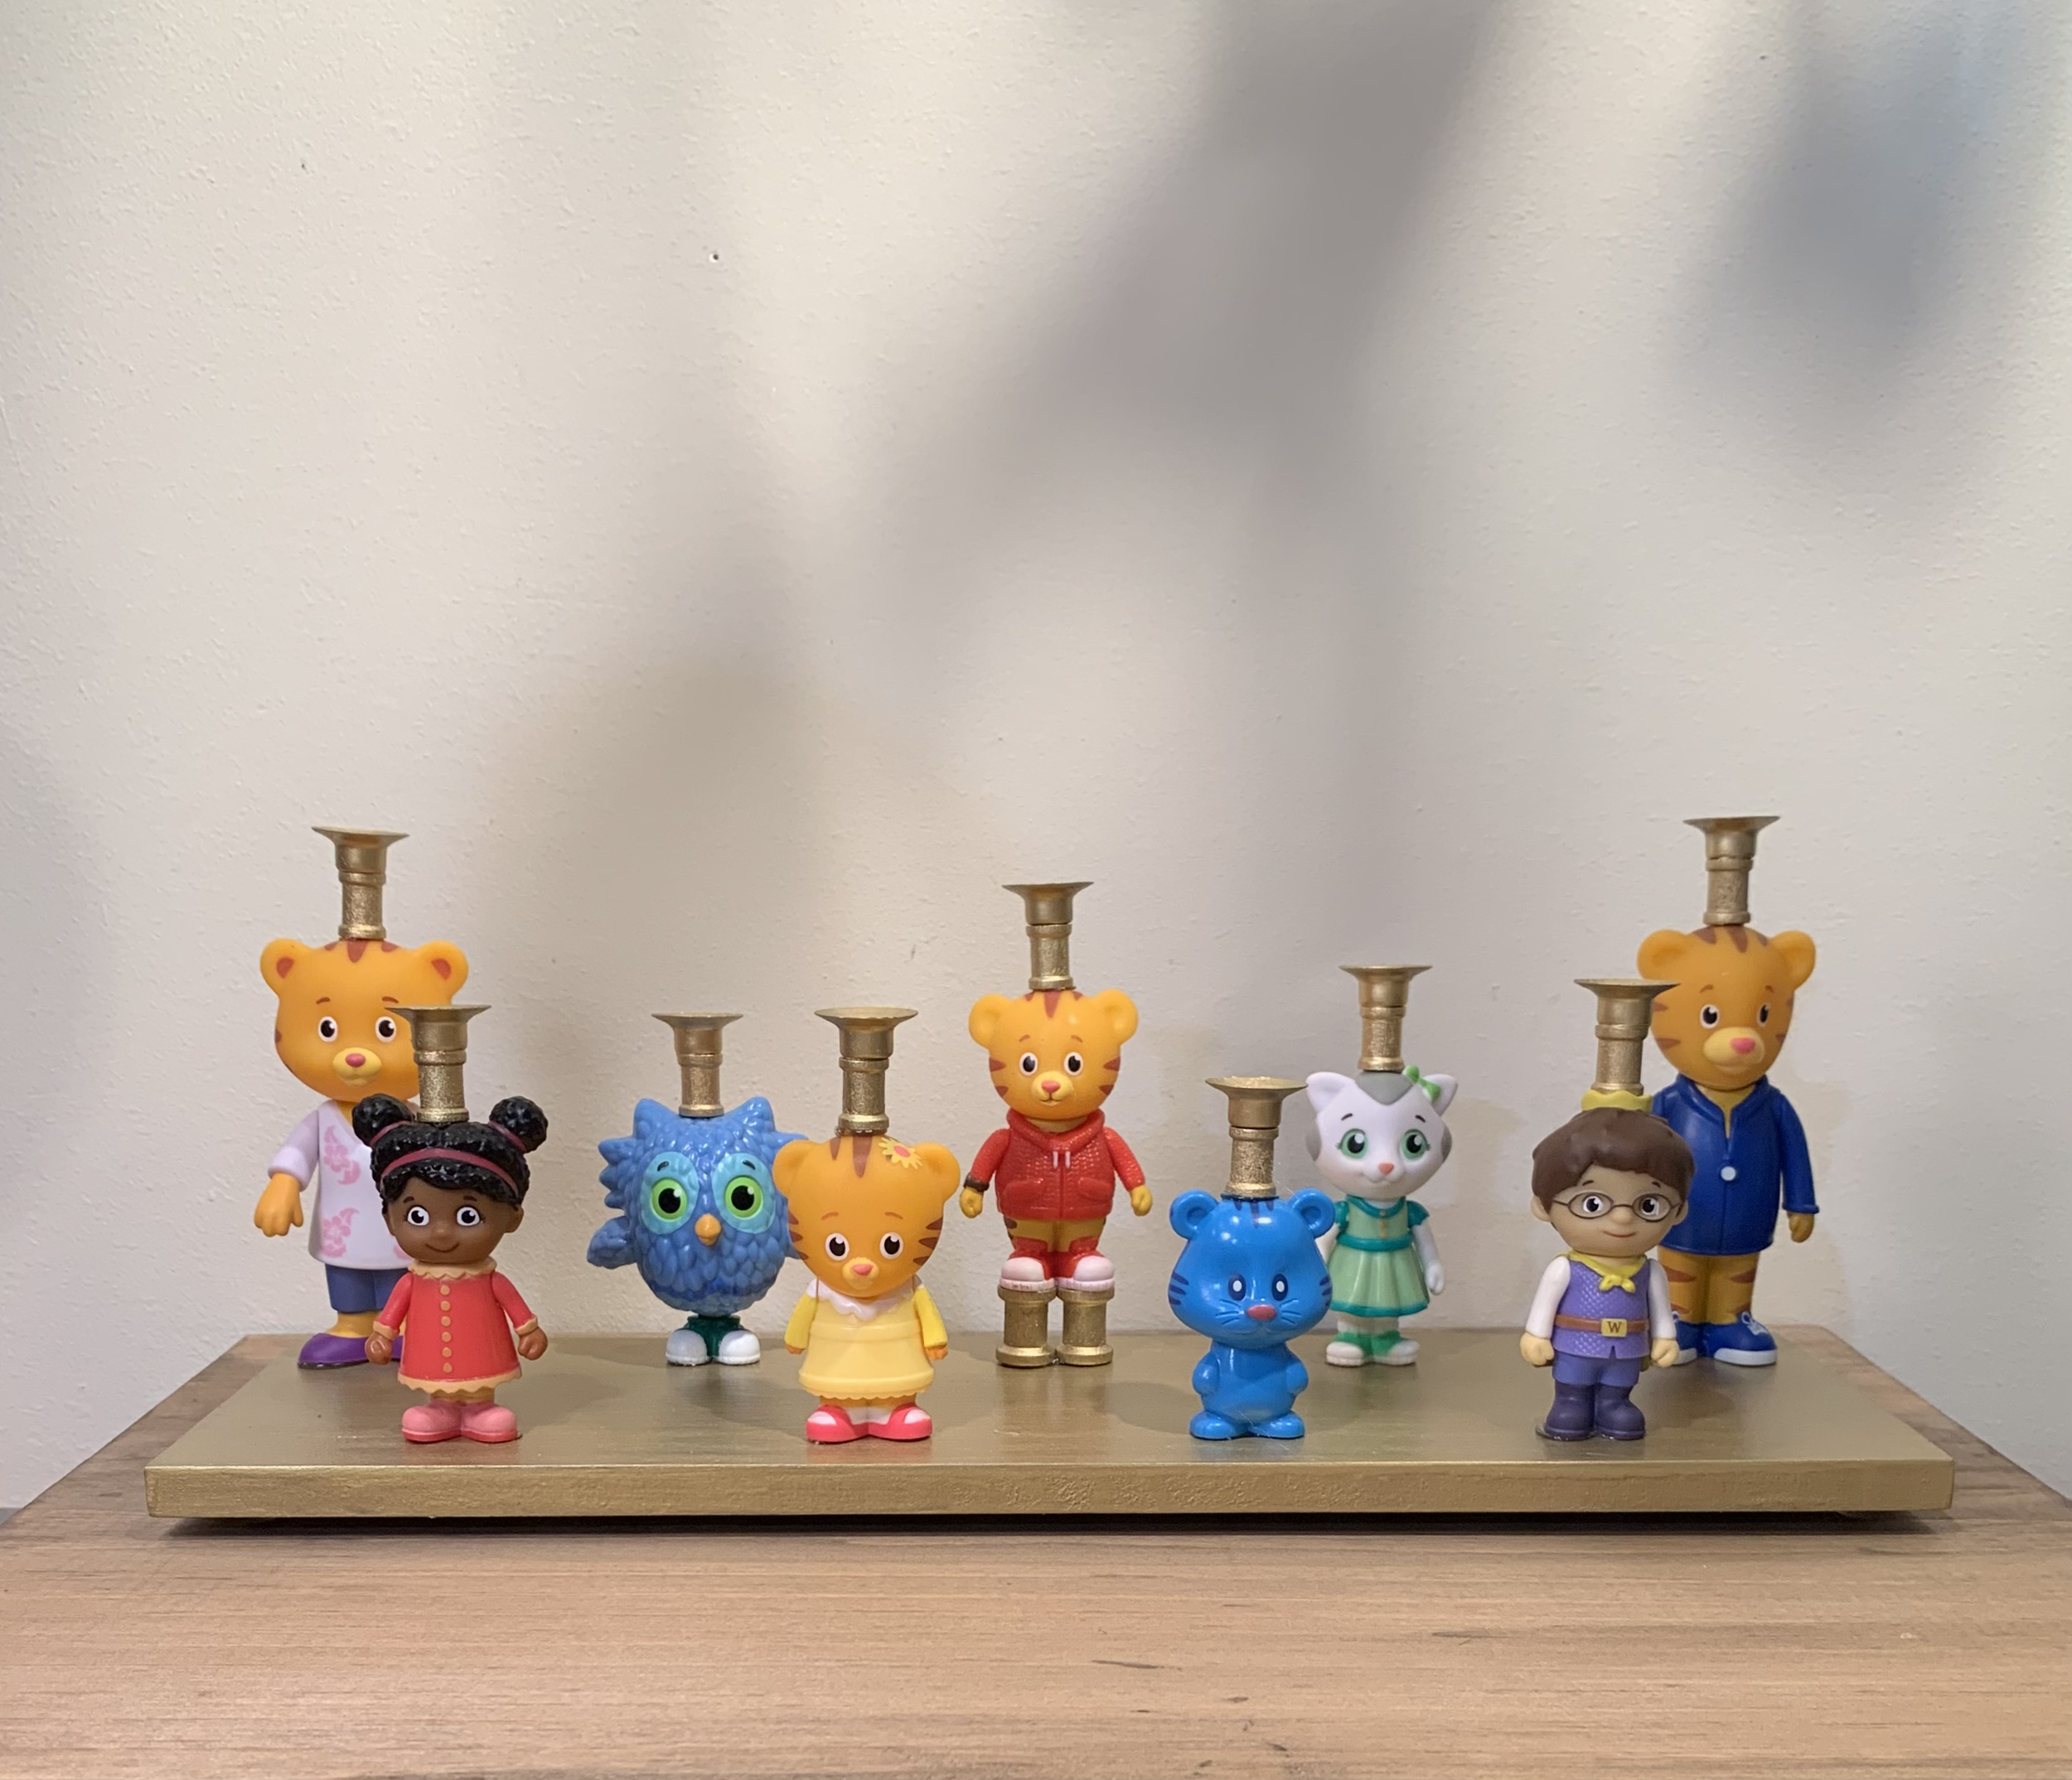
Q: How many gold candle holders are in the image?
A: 9